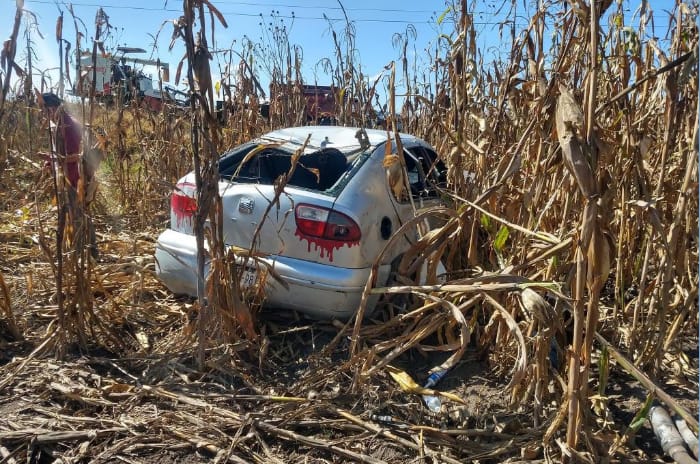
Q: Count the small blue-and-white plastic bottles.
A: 1